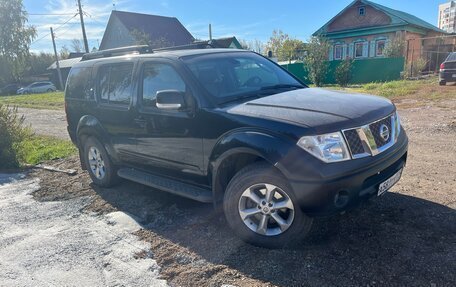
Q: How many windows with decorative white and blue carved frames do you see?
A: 3